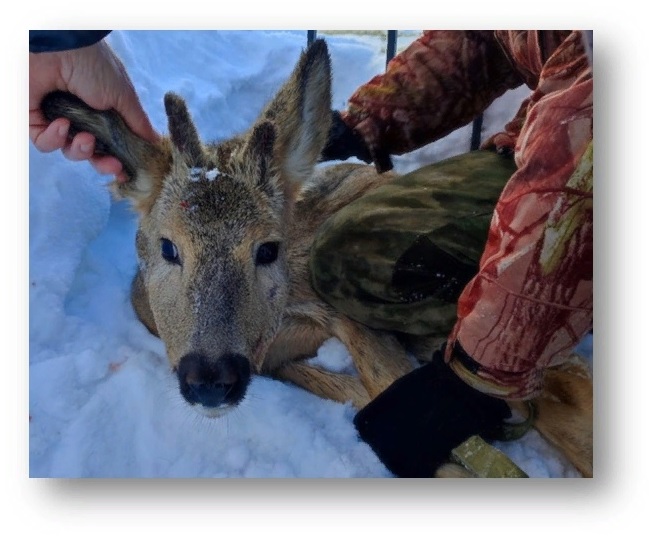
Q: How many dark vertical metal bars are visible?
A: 3